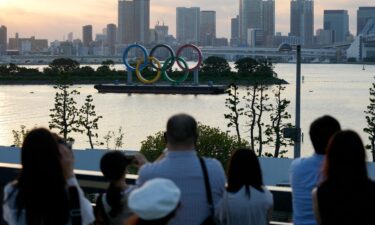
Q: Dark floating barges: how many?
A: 1